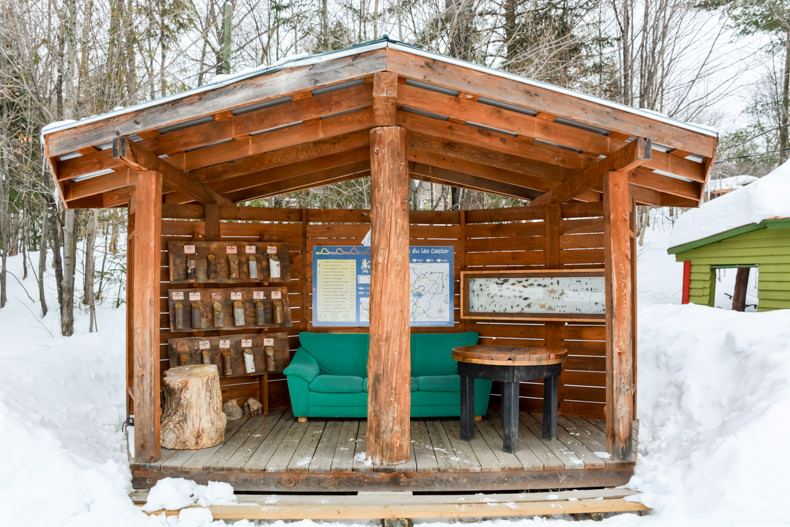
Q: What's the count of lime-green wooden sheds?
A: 1